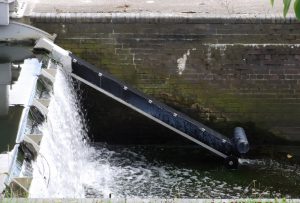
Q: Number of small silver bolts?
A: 7